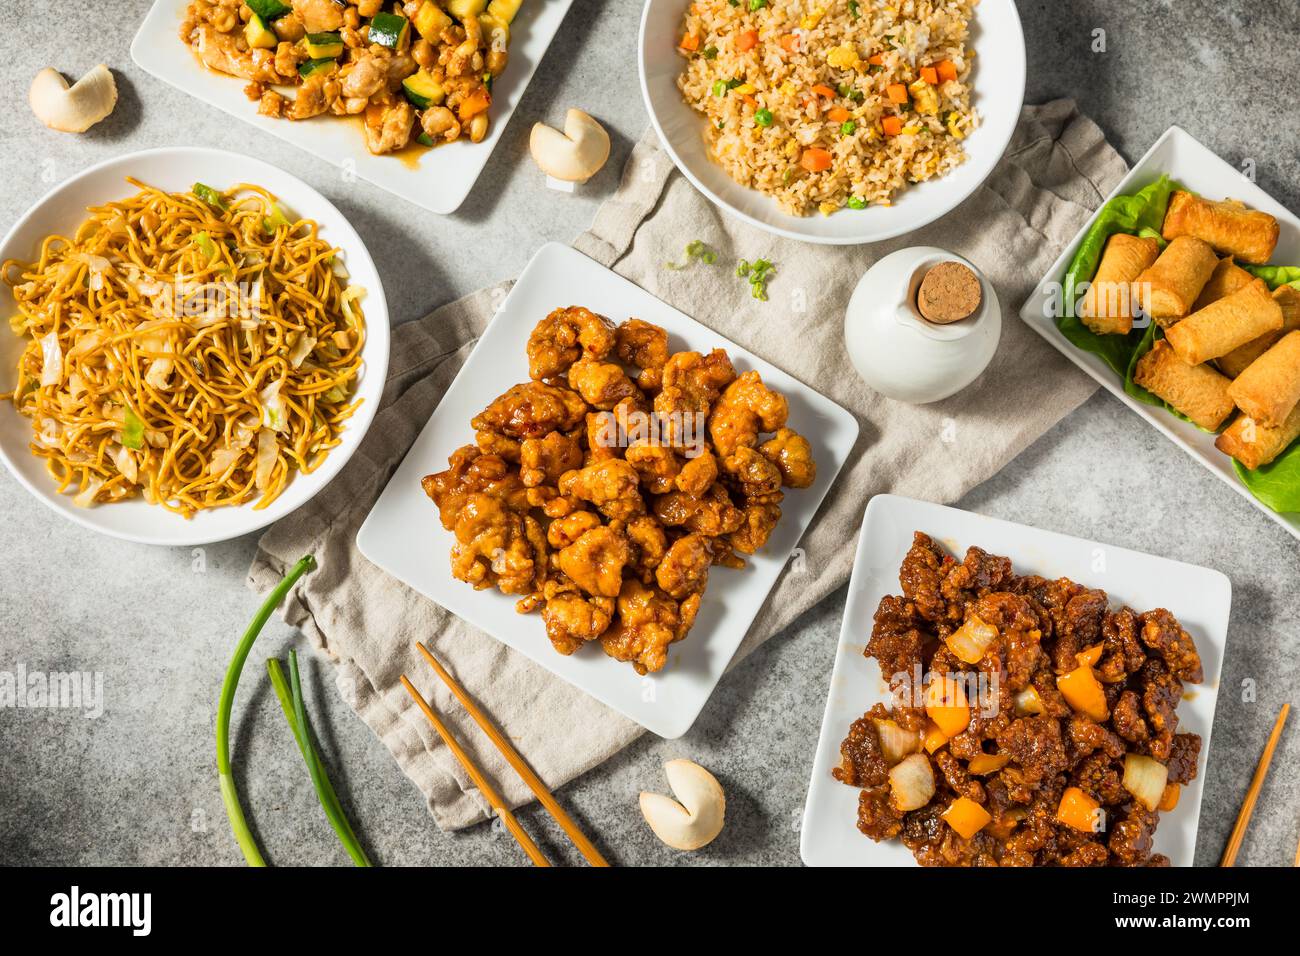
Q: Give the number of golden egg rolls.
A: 9